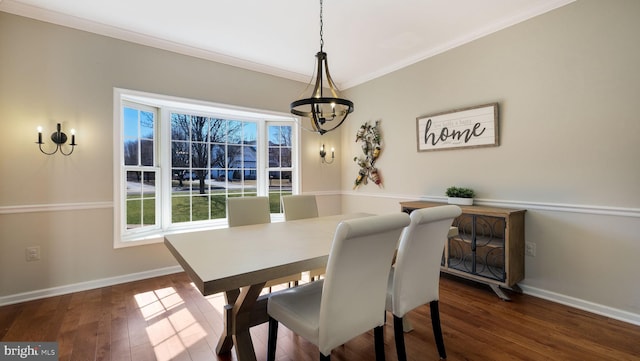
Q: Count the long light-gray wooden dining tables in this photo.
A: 1